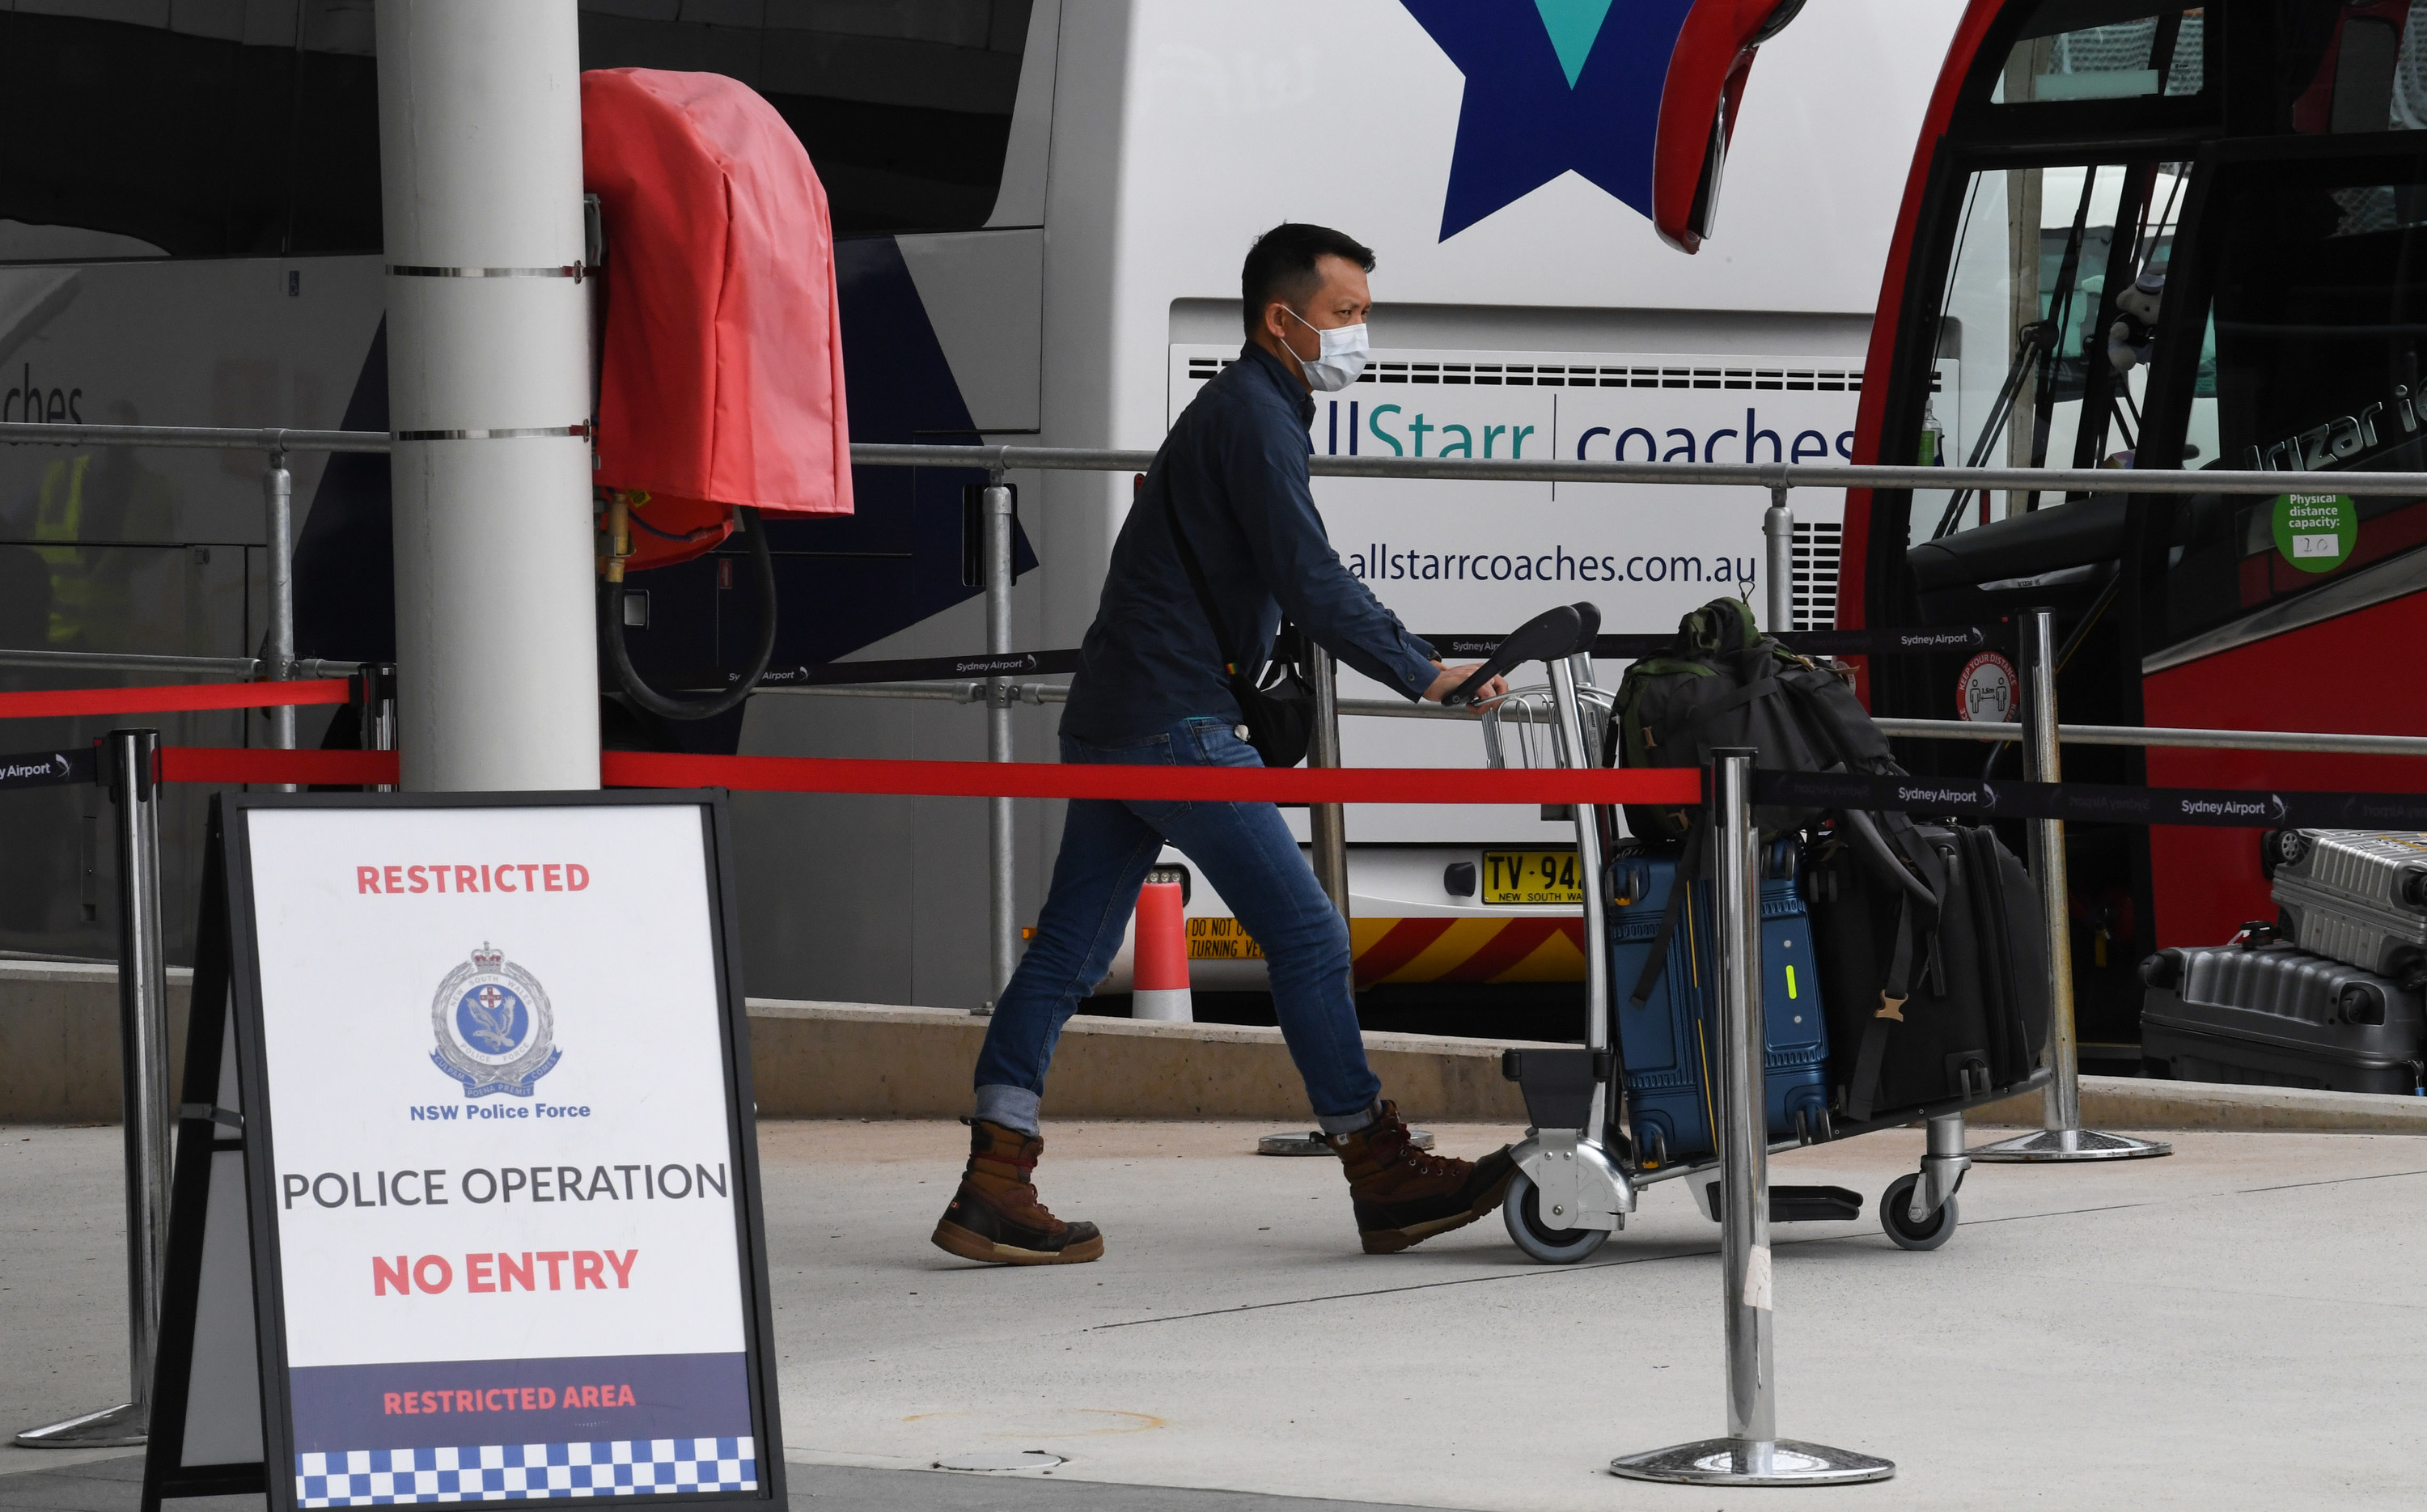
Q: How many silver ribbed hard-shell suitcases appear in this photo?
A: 2